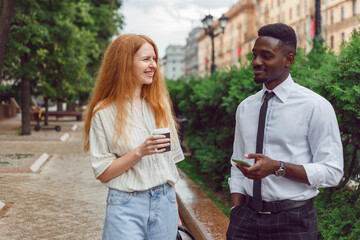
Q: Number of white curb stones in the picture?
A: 4